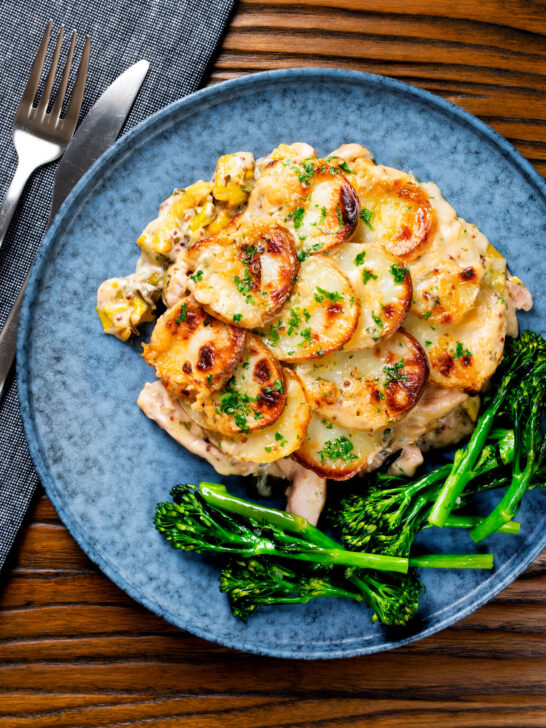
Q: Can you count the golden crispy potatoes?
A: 12